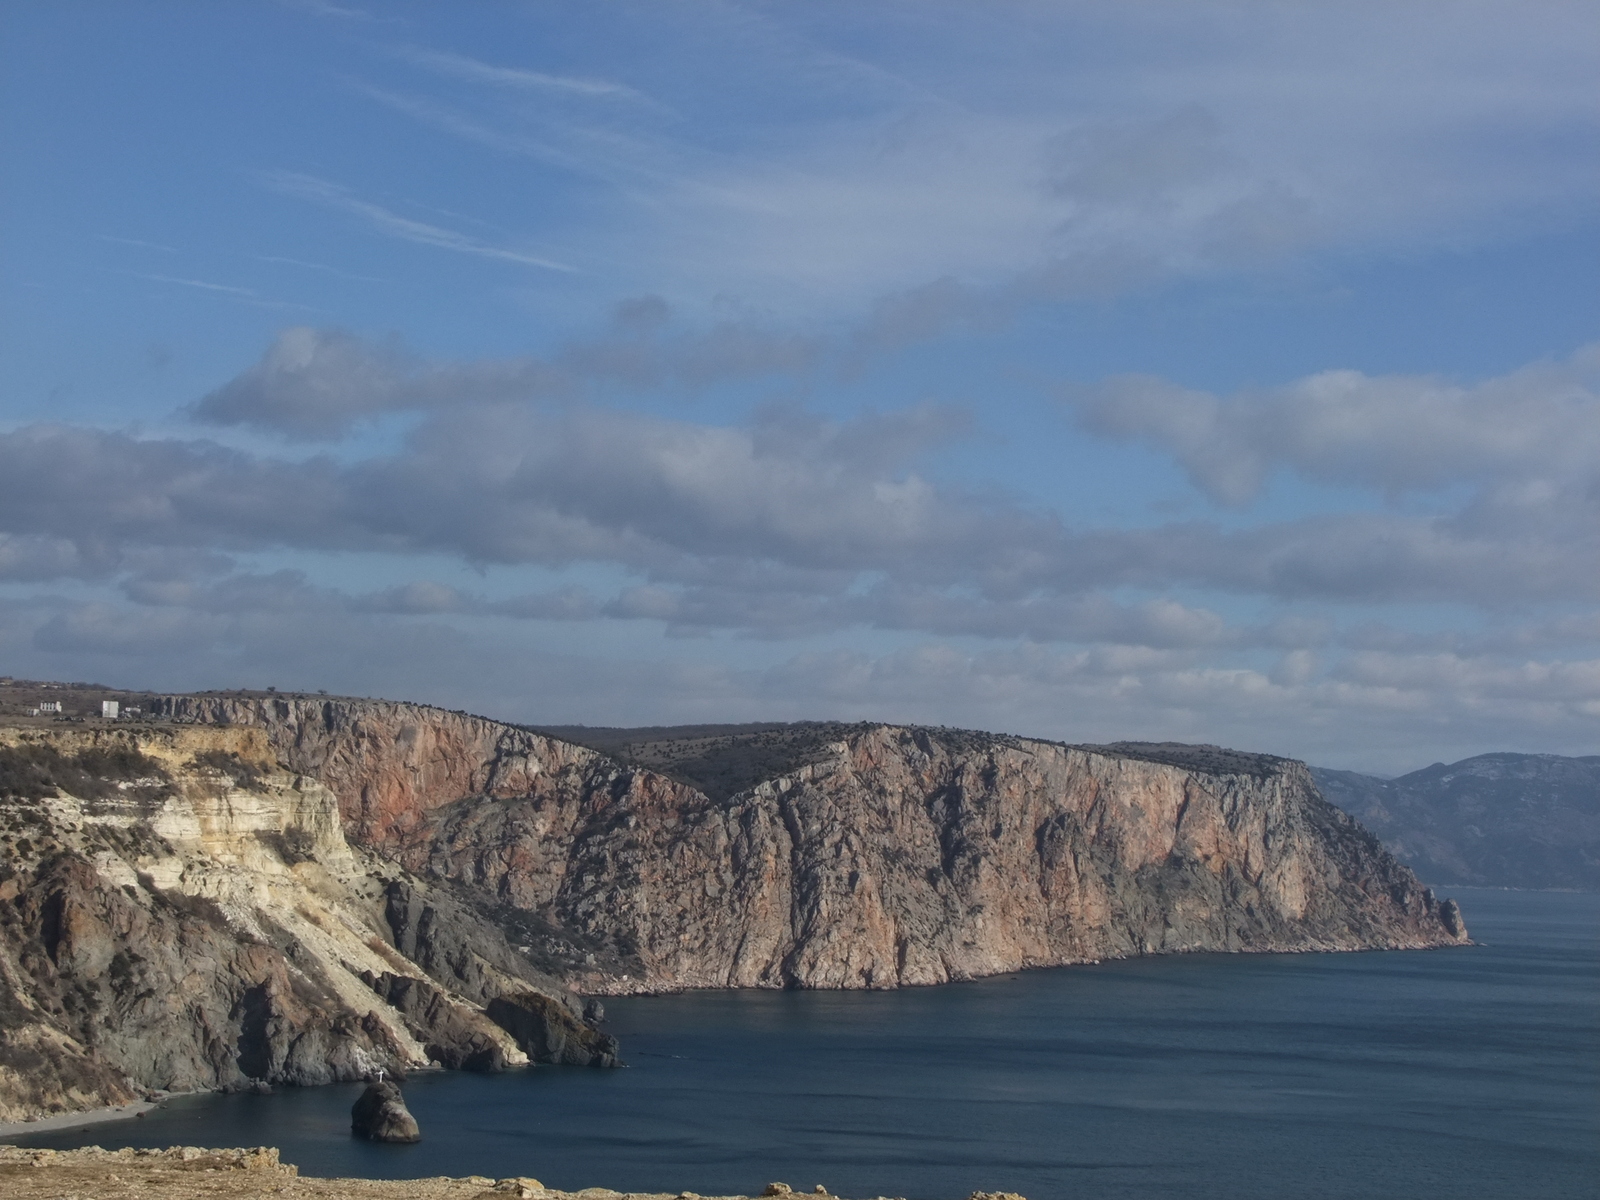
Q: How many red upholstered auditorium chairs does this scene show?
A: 0